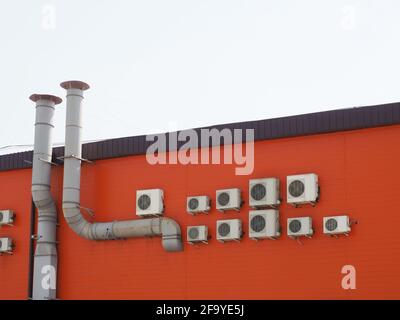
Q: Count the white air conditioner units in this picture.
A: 12